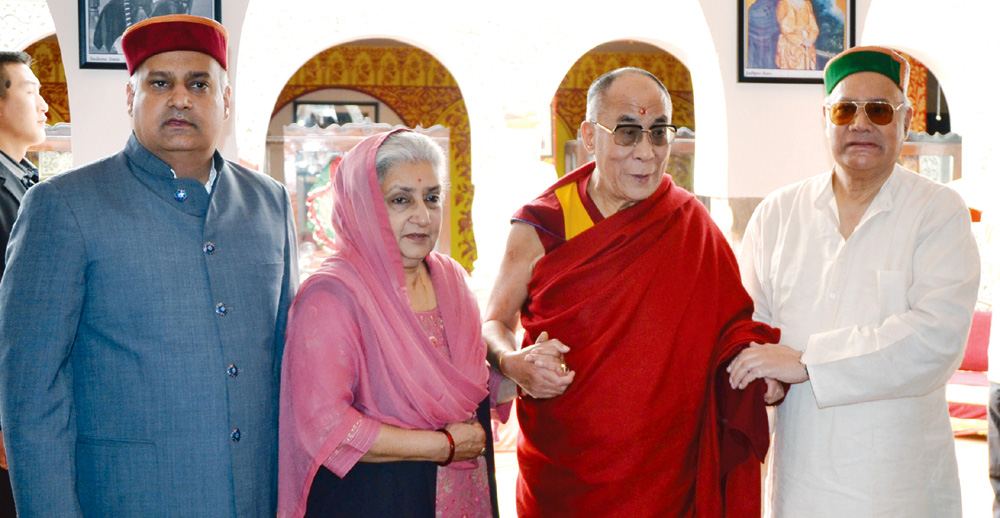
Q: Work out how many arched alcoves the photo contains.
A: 4